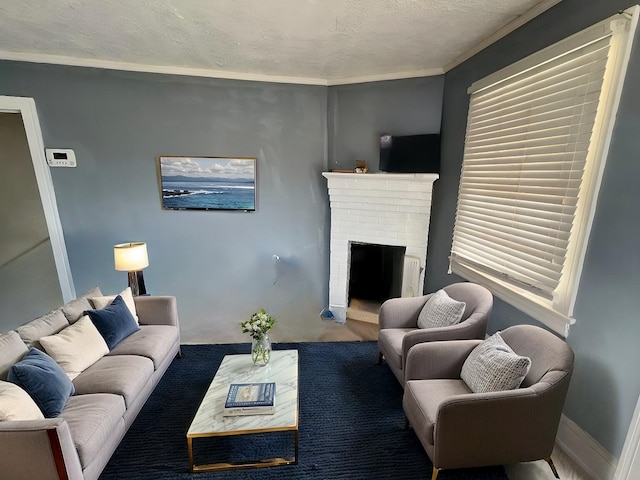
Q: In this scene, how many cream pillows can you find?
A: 3